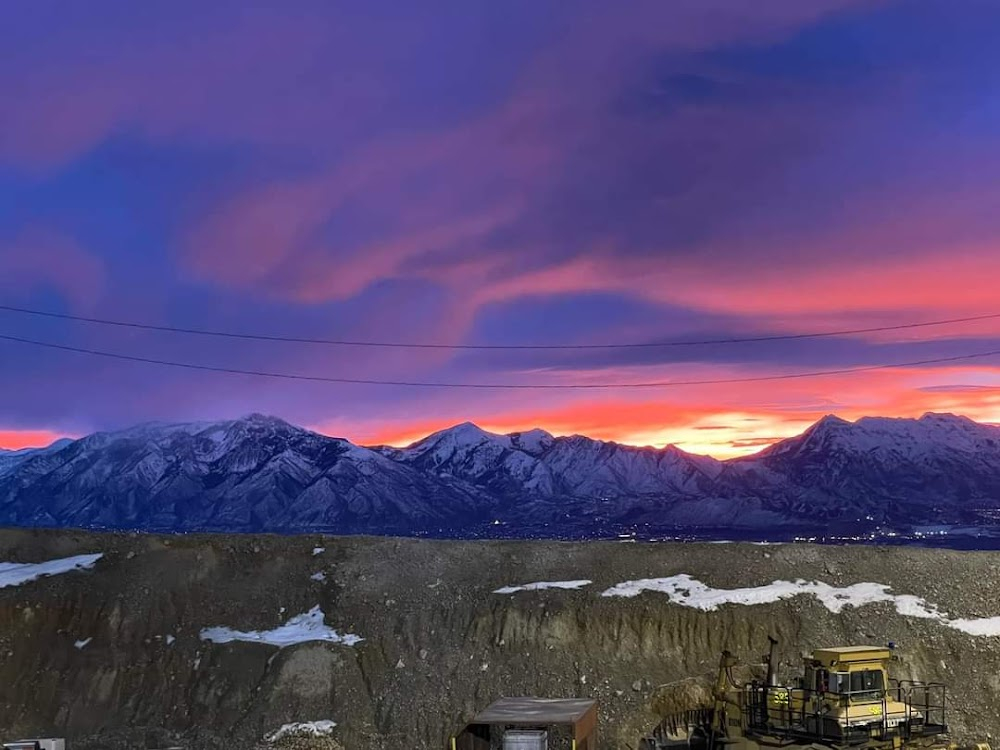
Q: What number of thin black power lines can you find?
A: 2